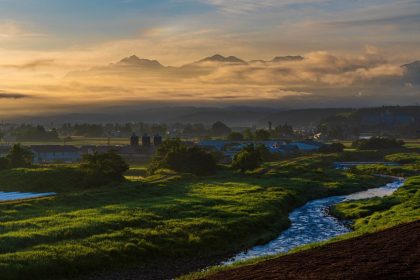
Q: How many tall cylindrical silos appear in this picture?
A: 3